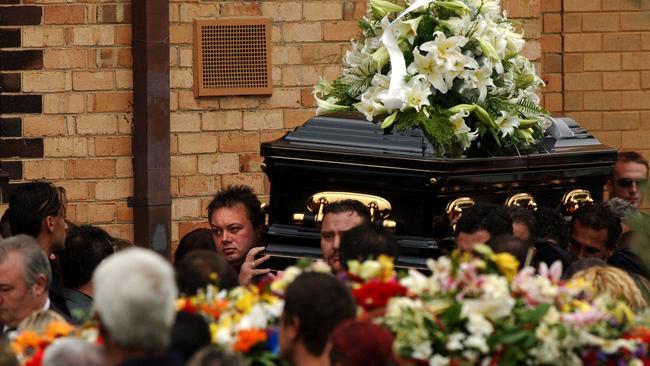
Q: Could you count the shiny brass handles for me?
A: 4